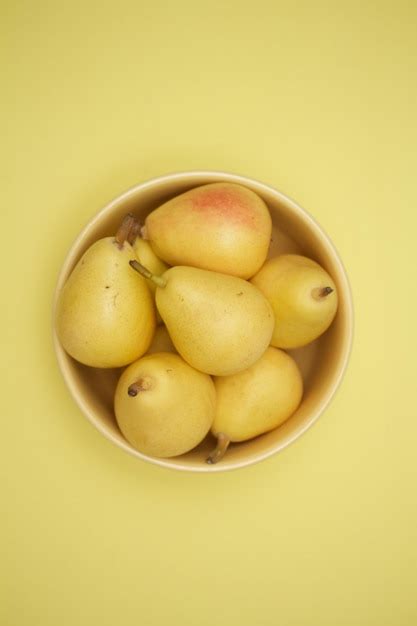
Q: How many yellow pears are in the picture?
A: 7